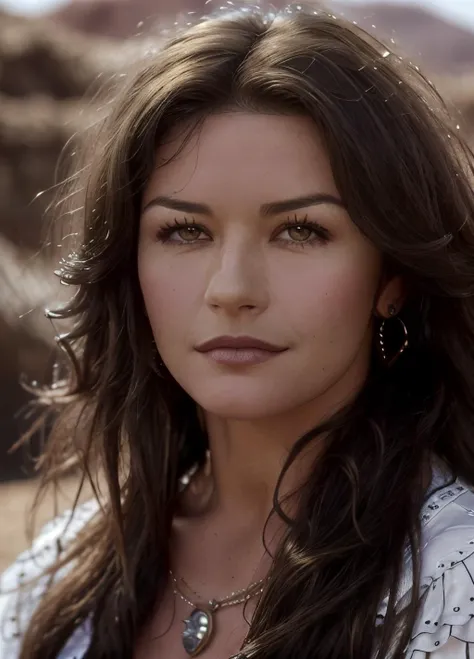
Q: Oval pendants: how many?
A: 1